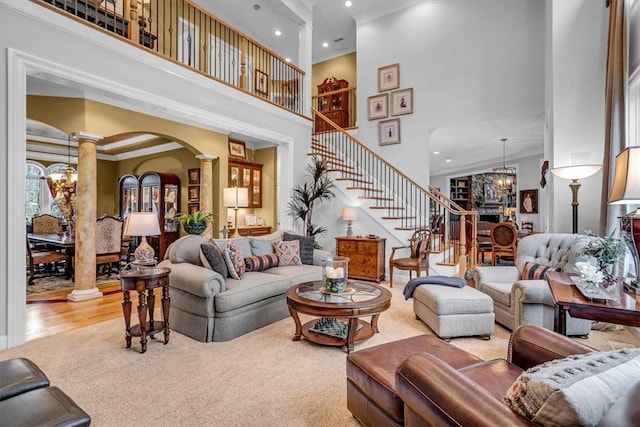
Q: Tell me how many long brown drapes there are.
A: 1